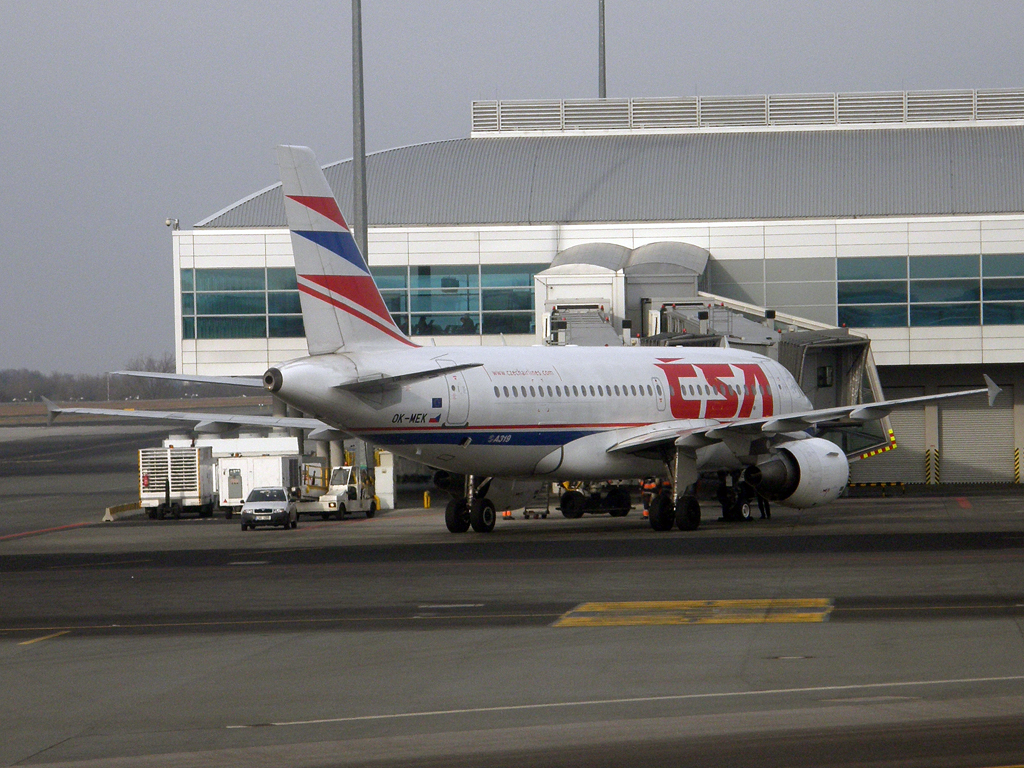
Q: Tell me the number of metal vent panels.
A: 9